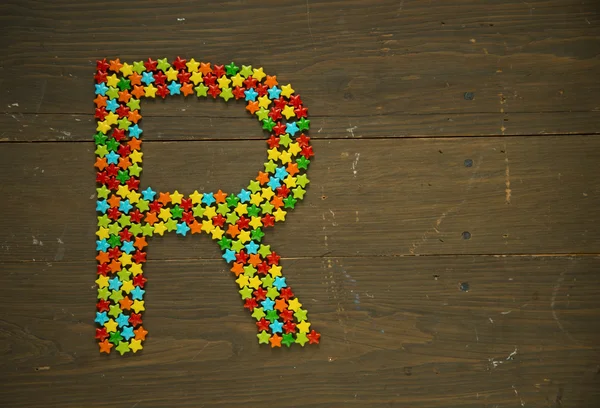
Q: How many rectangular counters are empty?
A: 0